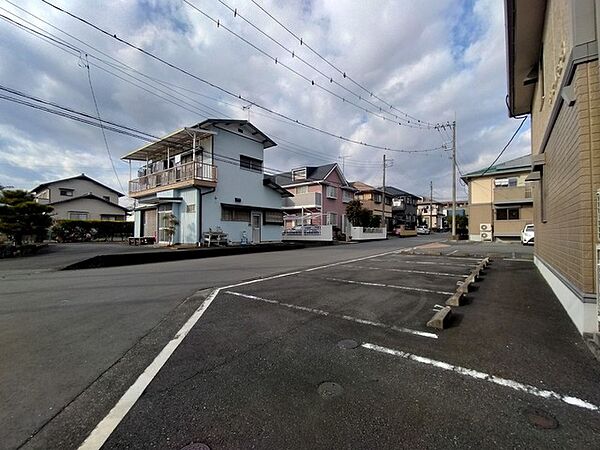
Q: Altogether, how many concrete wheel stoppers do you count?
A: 8